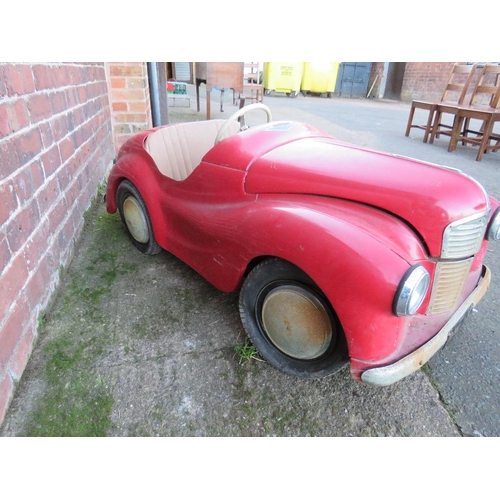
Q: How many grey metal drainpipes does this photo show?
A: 1